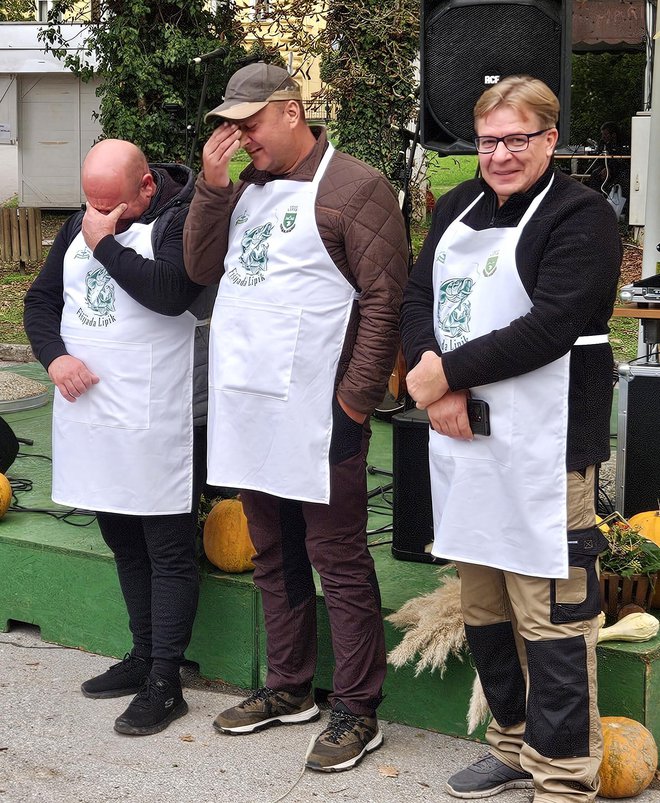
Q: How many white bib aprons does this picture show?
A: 3